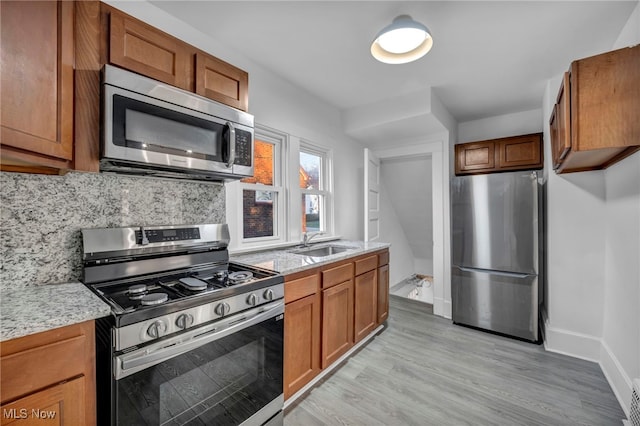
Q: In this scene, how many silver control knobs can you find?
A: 5